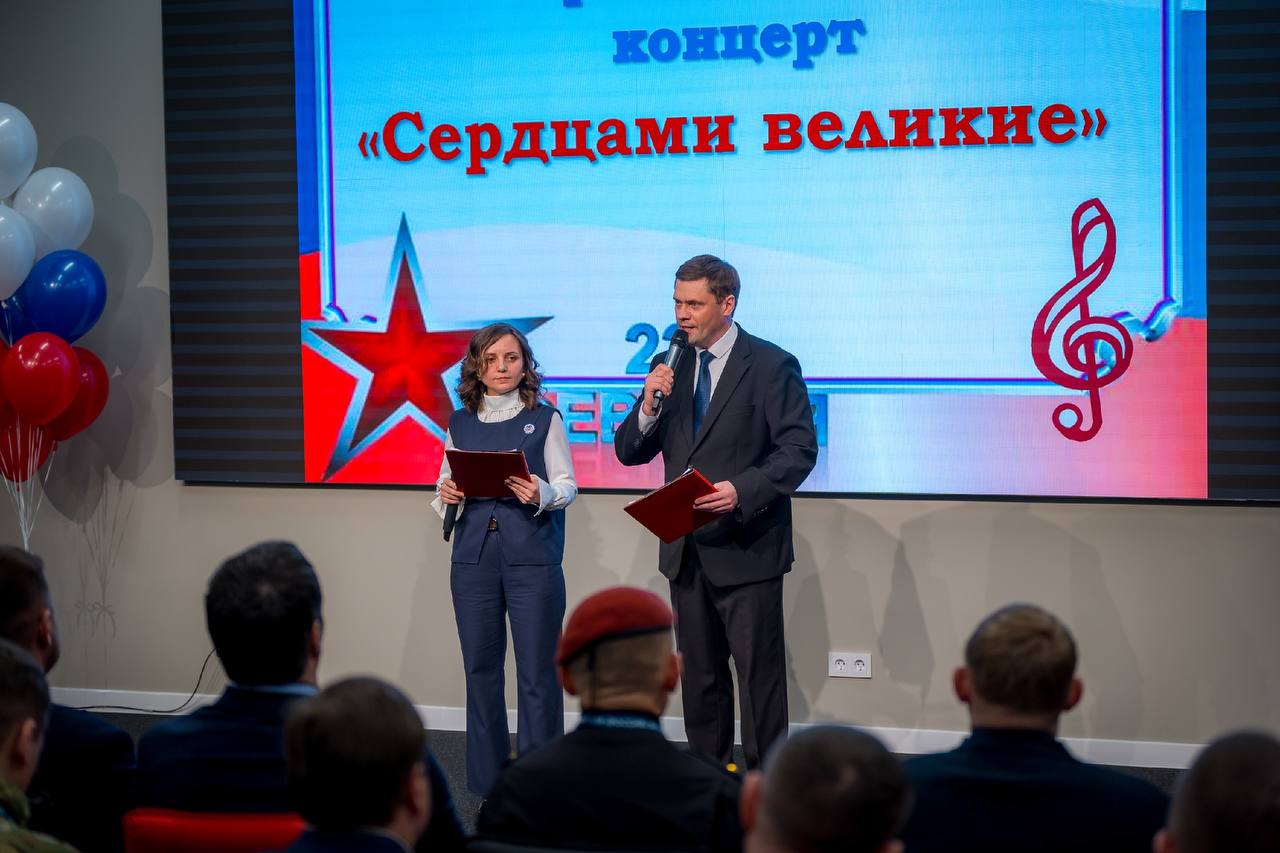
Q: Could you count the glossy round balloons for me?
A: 9